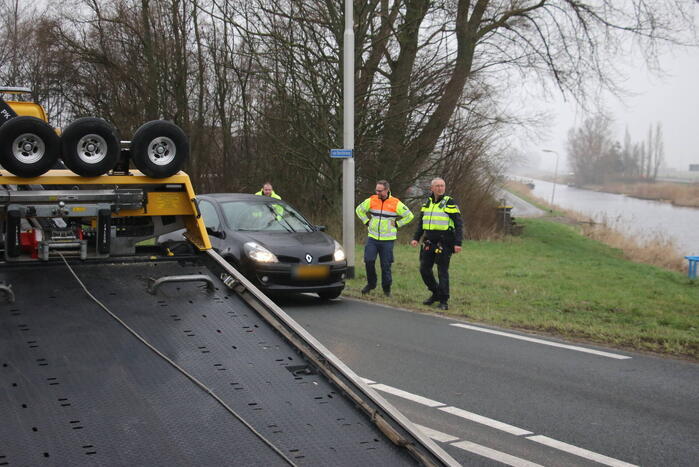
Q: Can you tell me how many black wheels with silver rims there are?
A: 3